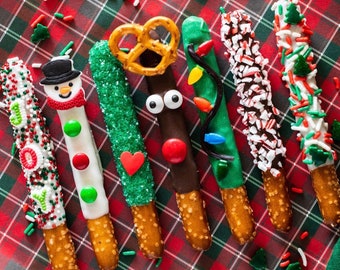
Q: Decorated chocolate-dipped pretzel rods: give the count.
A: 7